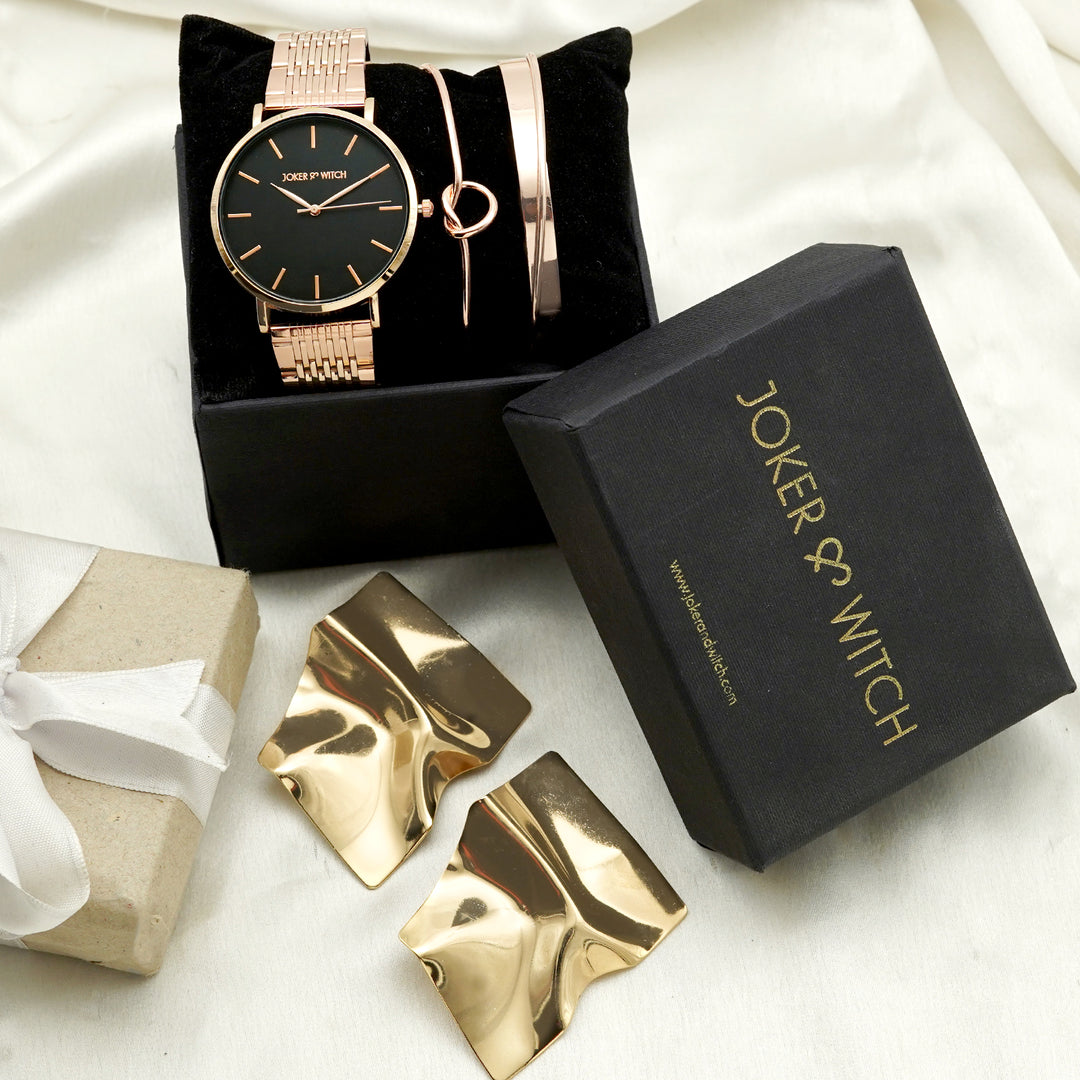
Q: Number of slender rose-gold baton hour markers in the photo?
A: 12